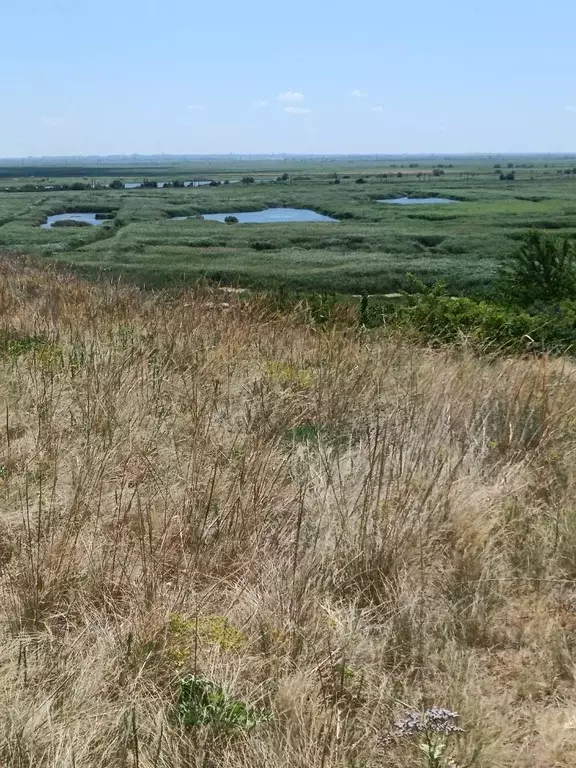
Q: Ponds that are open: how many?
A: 3